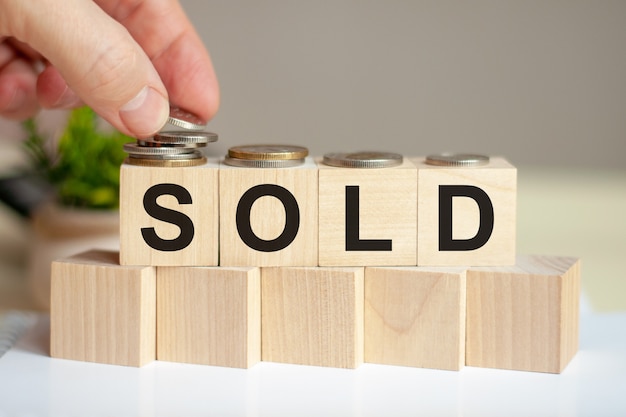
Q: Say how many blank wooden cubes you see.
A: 5